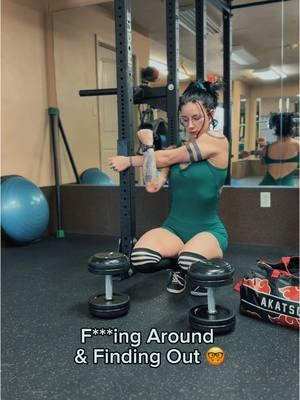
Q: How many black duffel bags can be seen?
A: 1